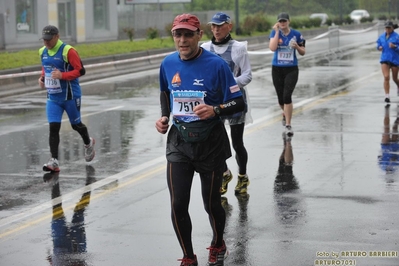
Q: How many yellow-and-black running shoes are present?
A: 2